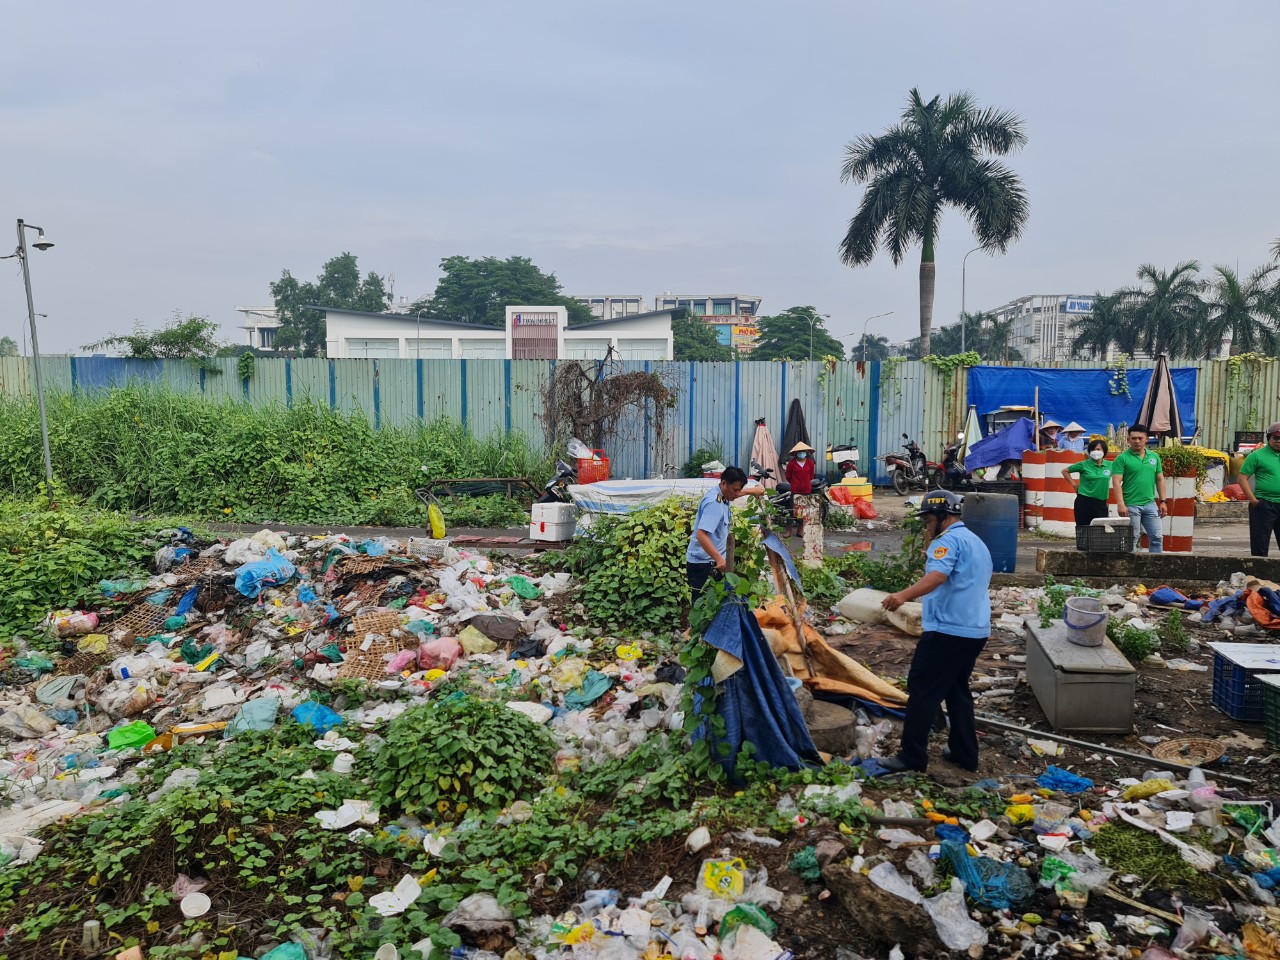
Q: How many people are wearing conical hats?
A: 3